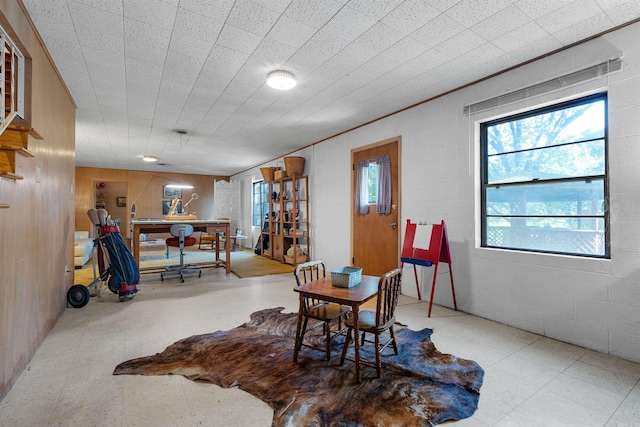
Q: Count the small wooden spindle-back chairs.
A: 2